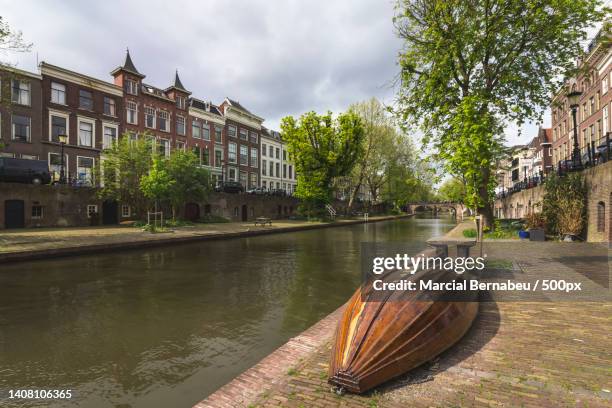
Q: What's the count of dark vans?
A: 1